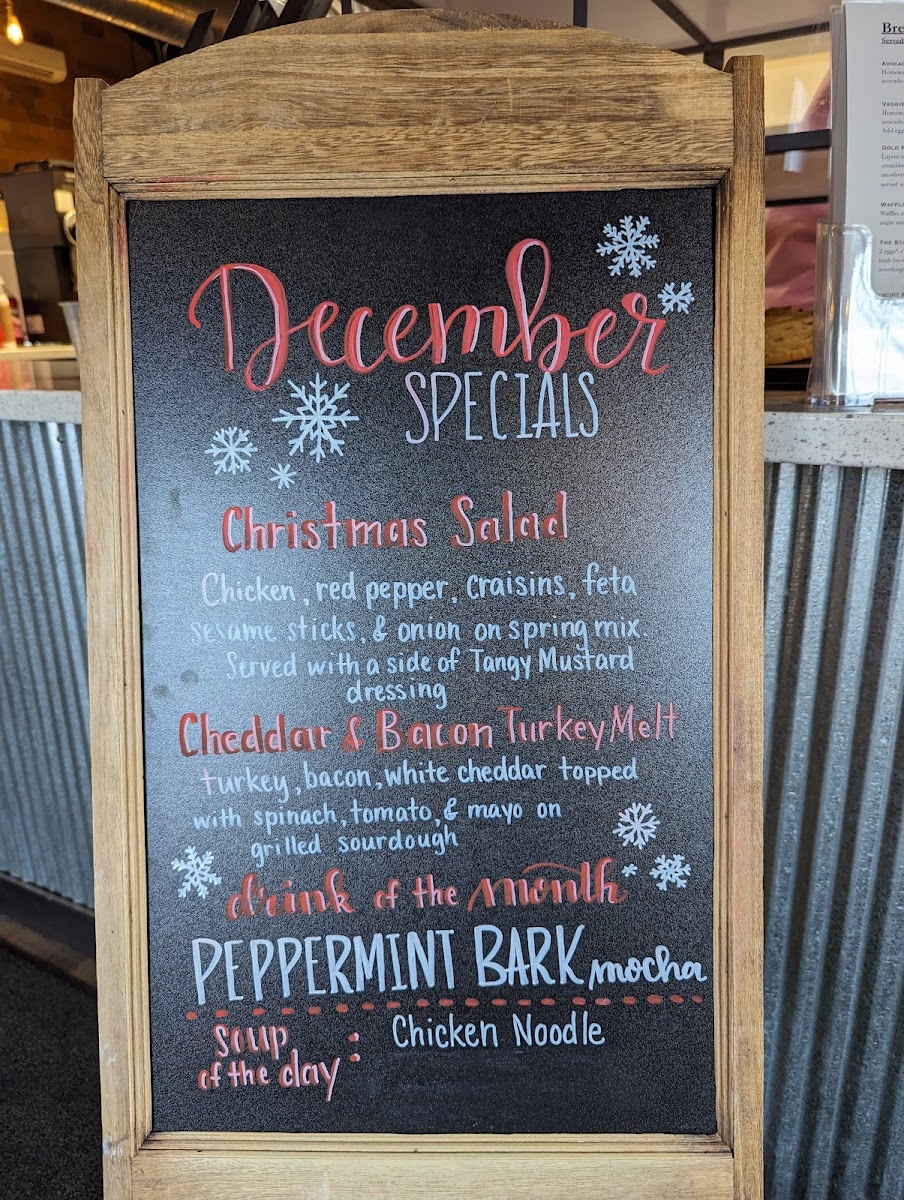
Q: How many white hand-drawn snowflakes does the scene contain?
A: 9